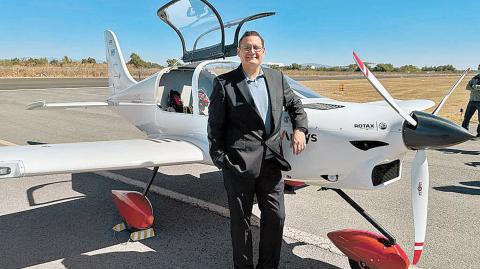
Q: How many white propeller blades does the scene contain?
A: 3